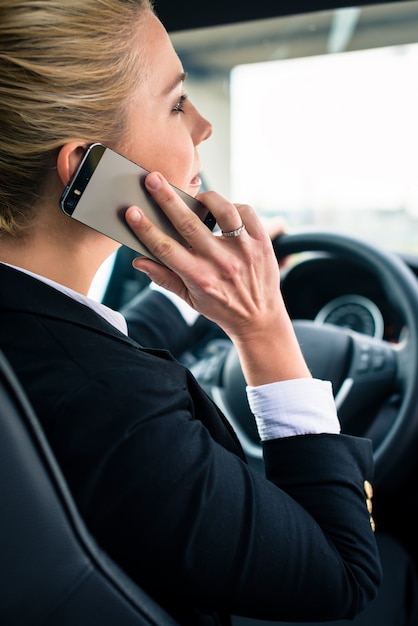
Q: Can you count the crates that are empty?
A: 0